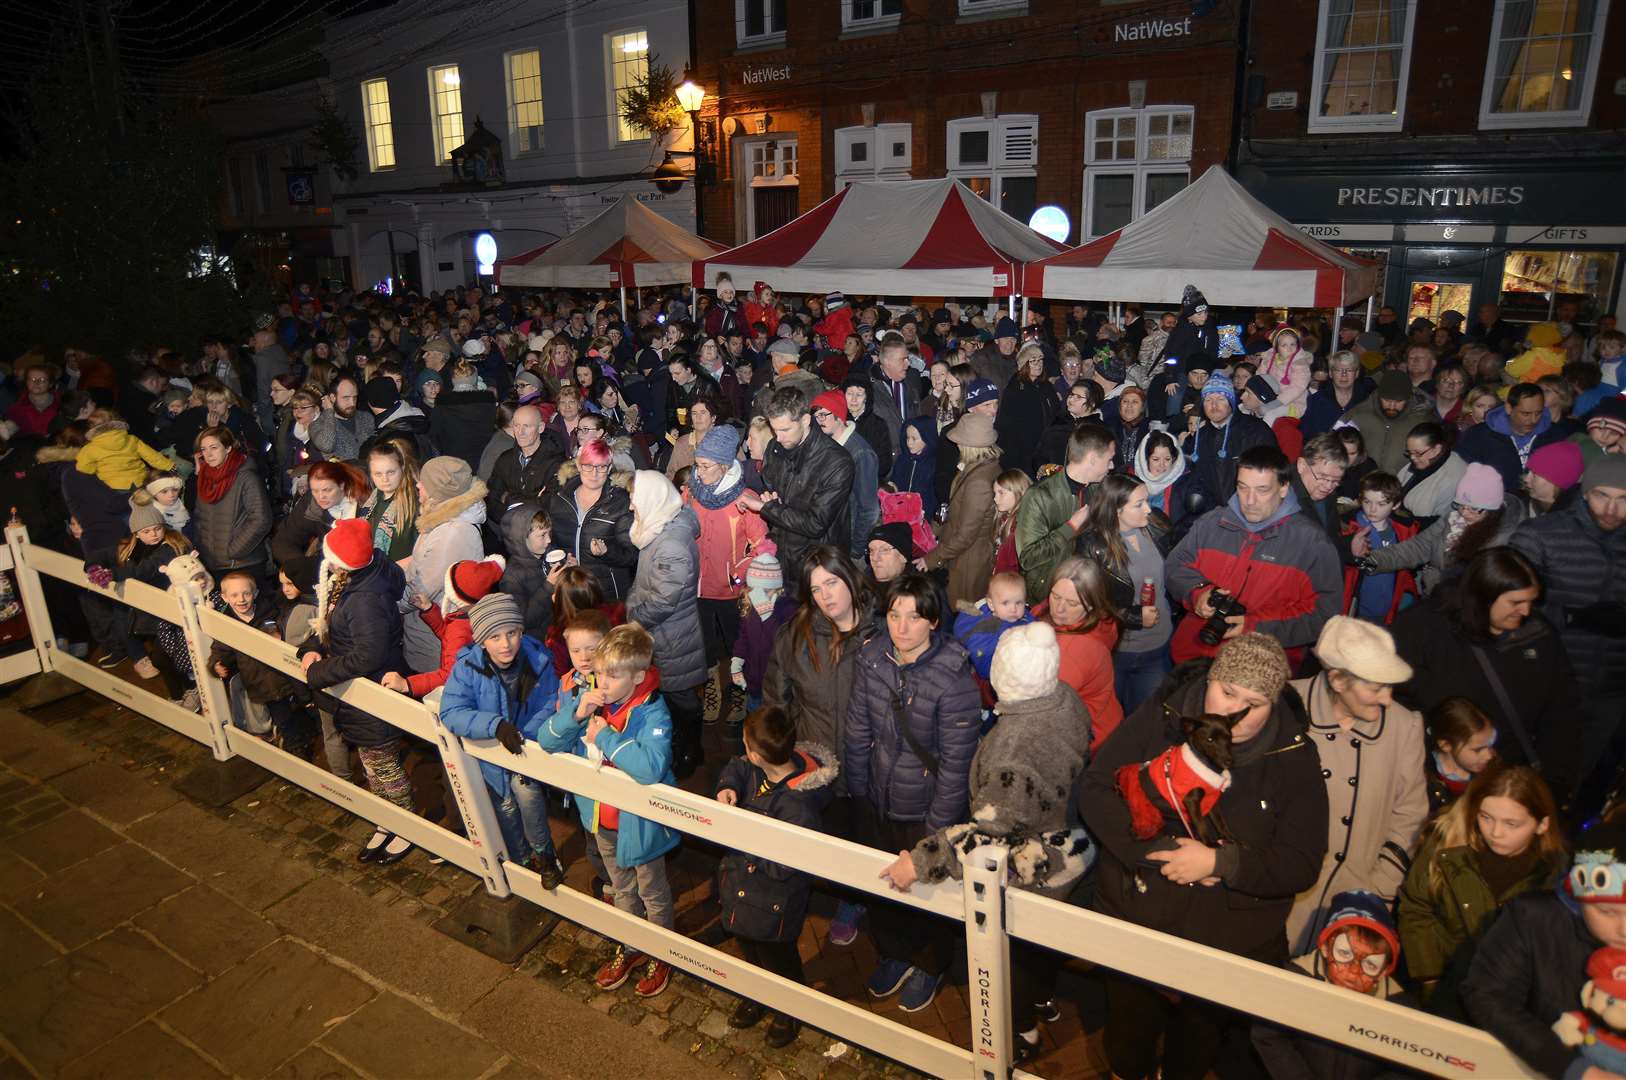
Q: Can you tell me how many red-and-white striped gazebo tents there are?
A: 3